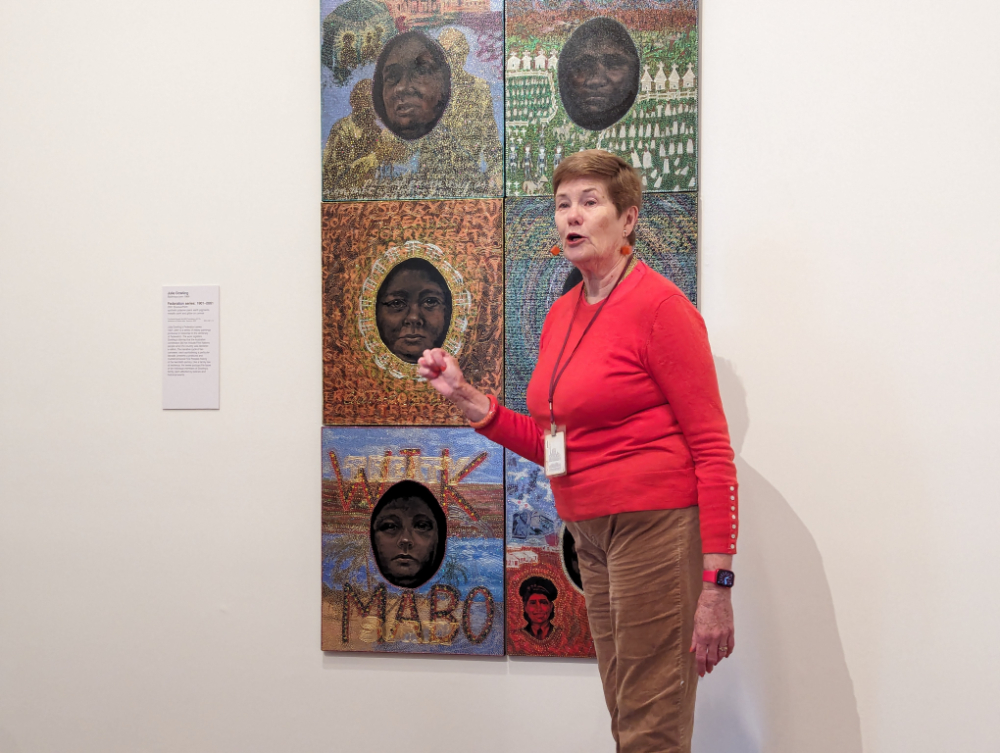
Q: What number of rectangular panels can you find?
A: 6